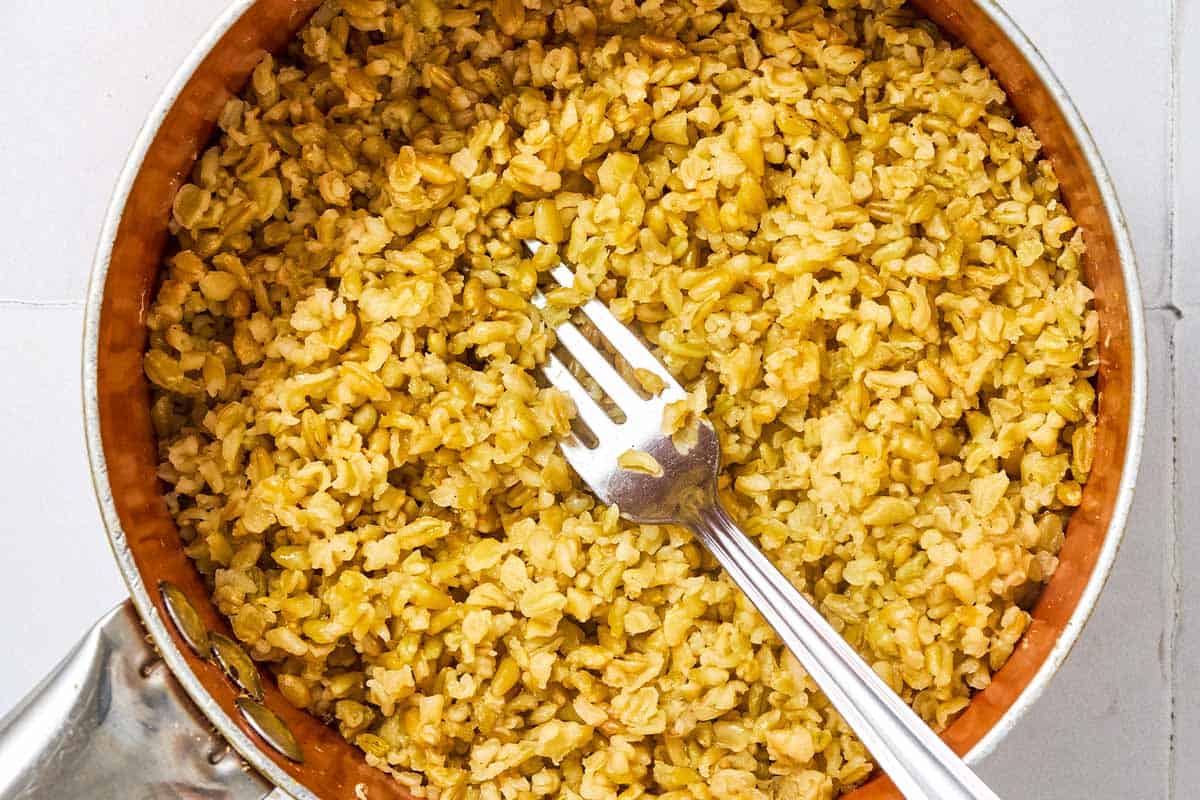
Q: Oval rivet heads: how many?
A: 3